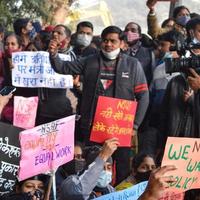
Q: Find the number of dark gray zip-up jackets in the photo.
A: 1